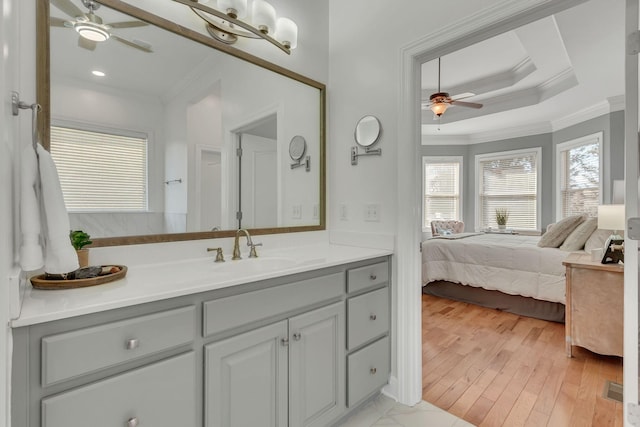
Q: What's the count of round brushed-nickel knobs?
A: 7